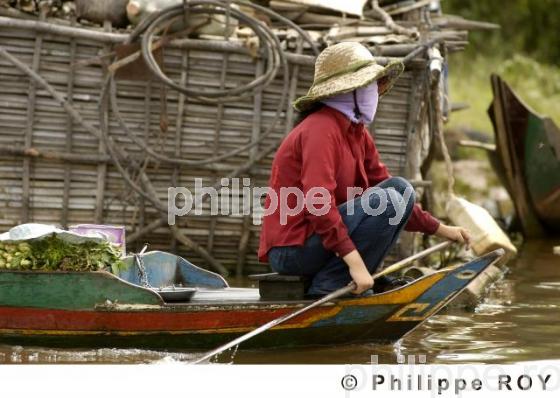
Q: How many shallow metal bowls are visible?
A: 1